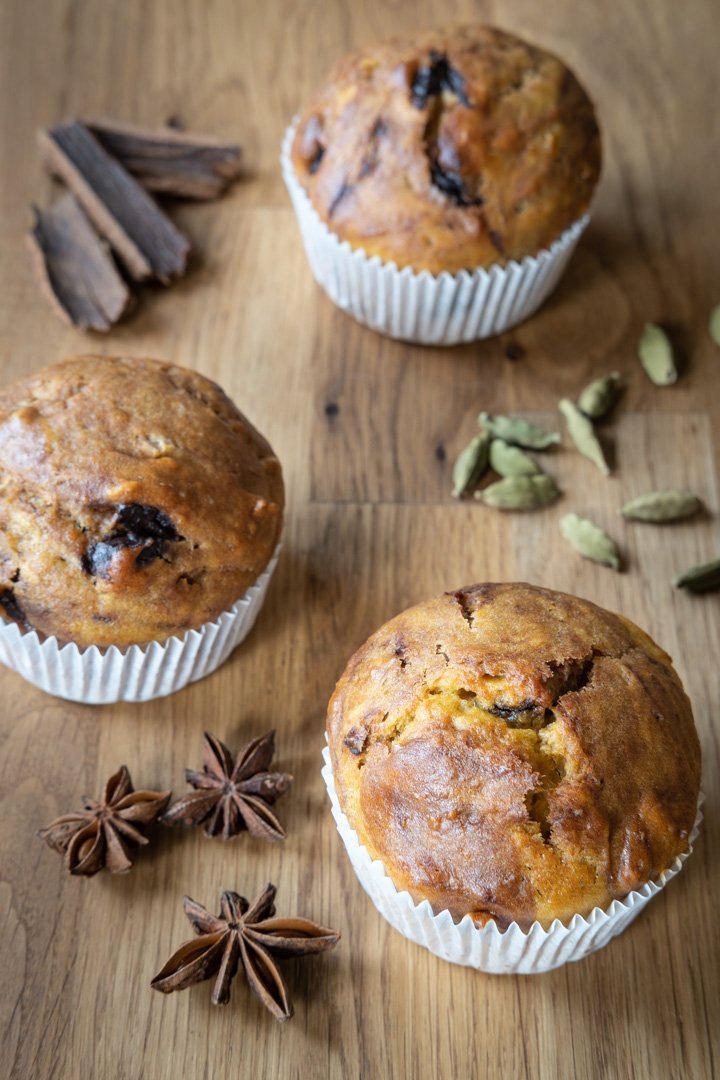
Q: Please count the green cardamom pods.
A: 11